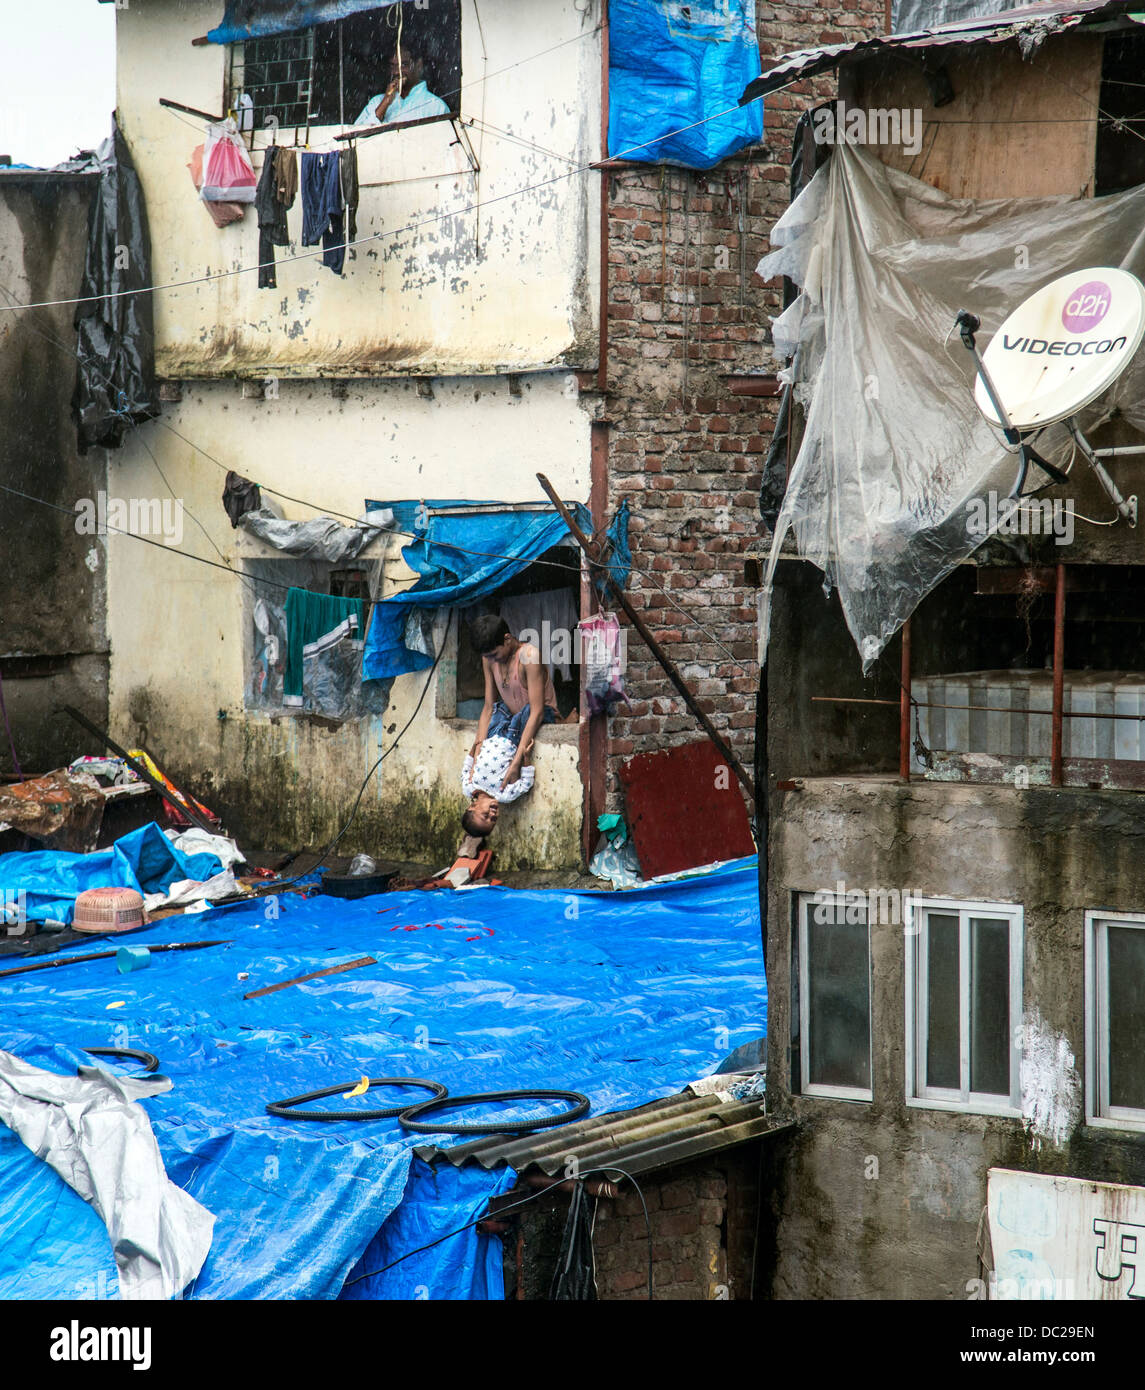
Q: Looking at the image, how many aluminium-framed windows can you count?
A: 3